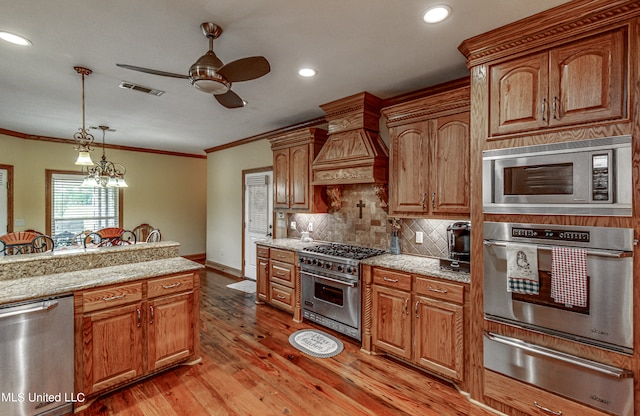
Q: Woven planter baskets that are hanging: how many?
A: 0